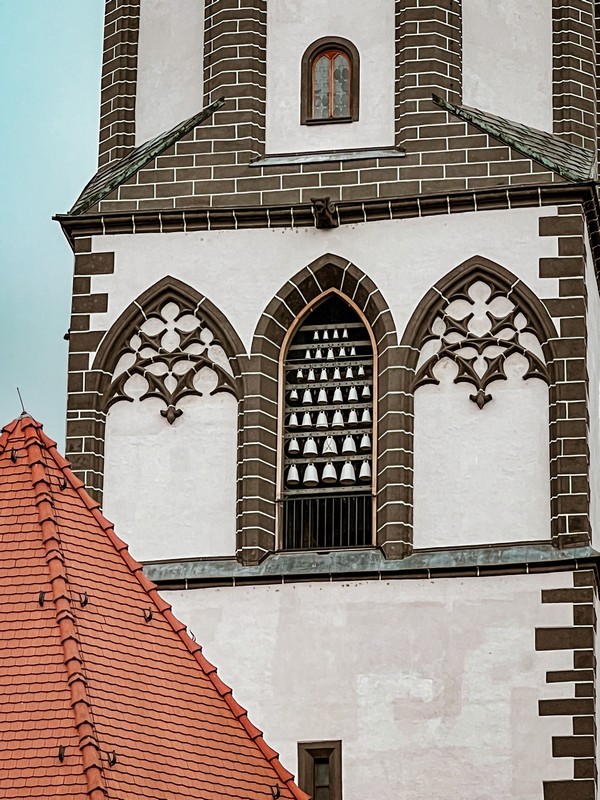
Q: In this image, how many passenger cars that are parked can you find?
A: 0